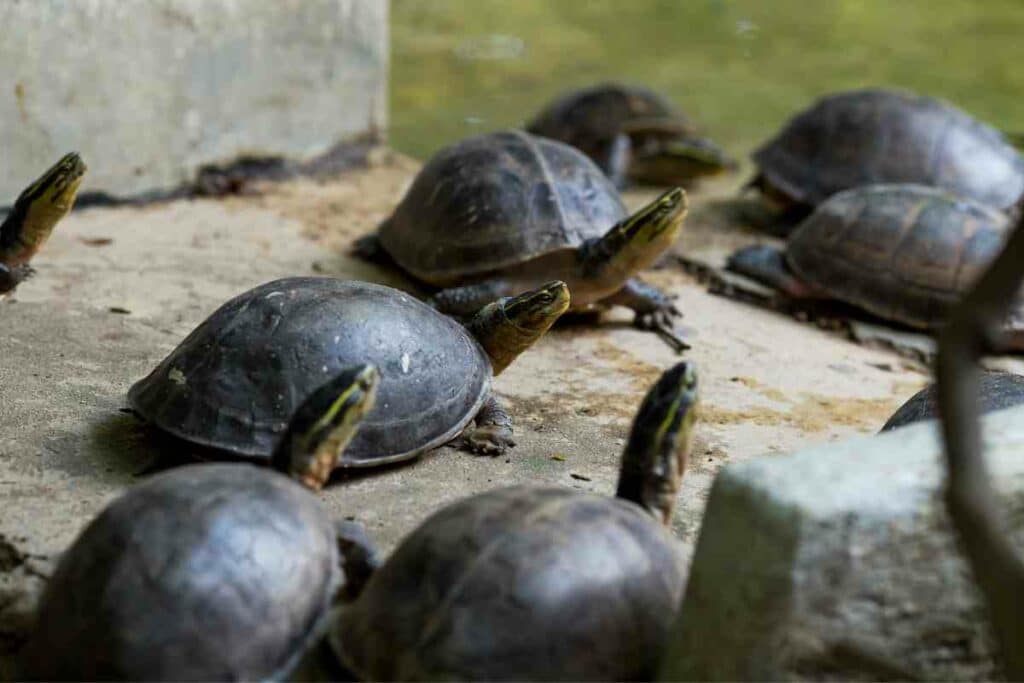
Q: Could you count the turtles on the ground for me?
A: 9